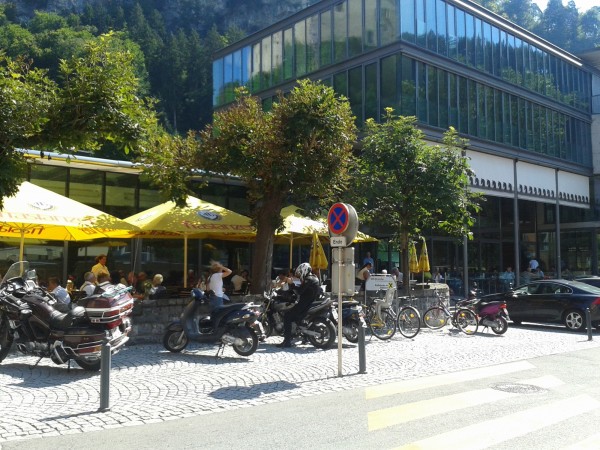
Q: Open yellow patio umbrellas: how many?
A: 3